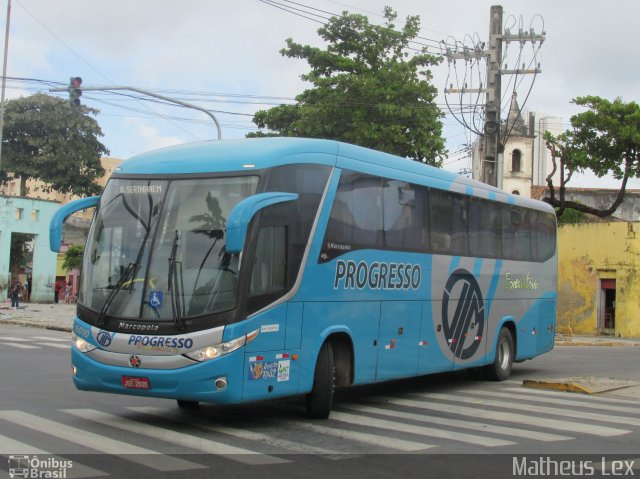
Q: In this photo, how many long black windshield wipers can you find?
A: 2